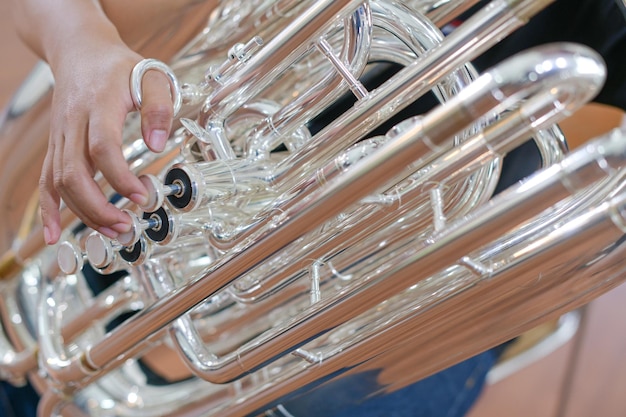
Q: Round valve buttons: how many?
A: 4